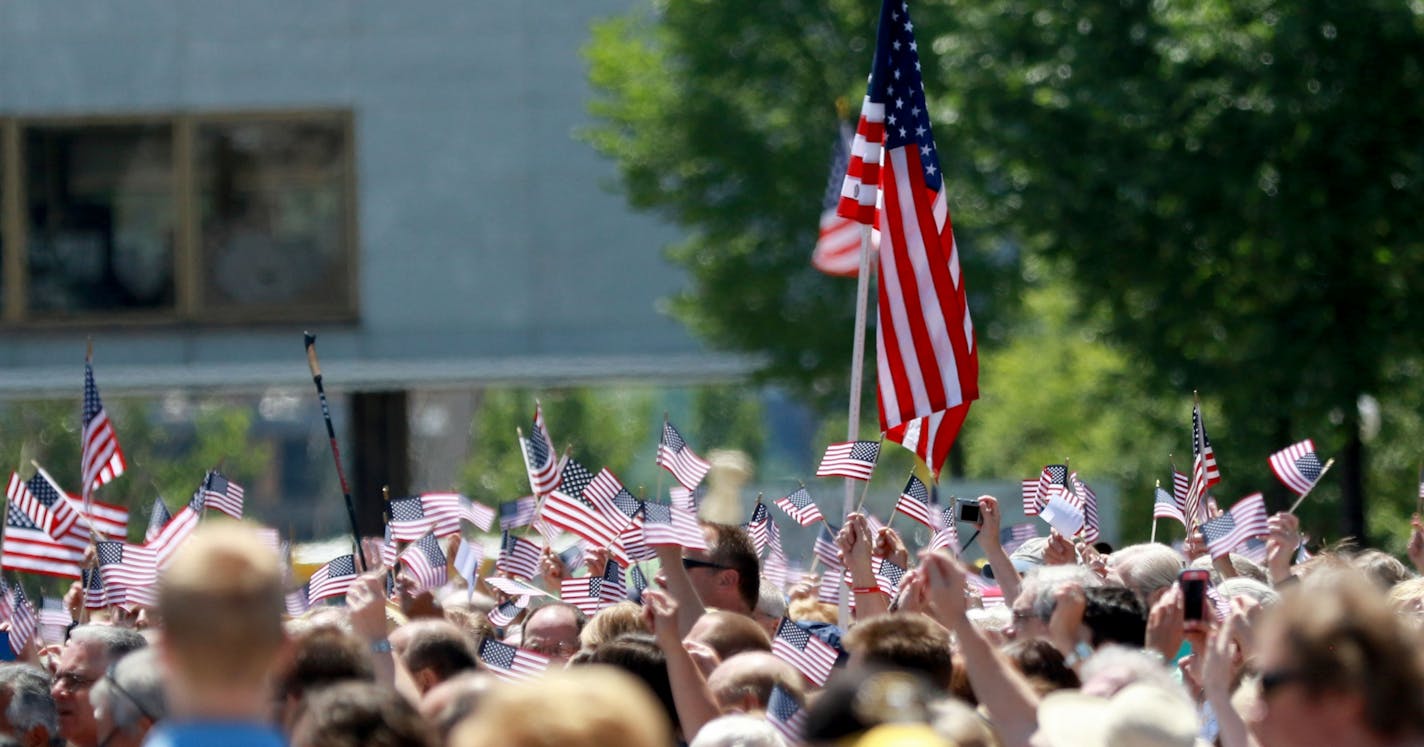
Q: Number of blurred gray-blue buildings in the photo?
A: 1